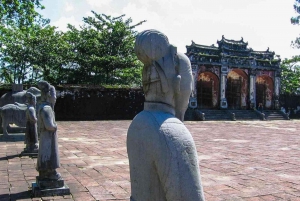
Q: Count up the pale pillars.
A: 4